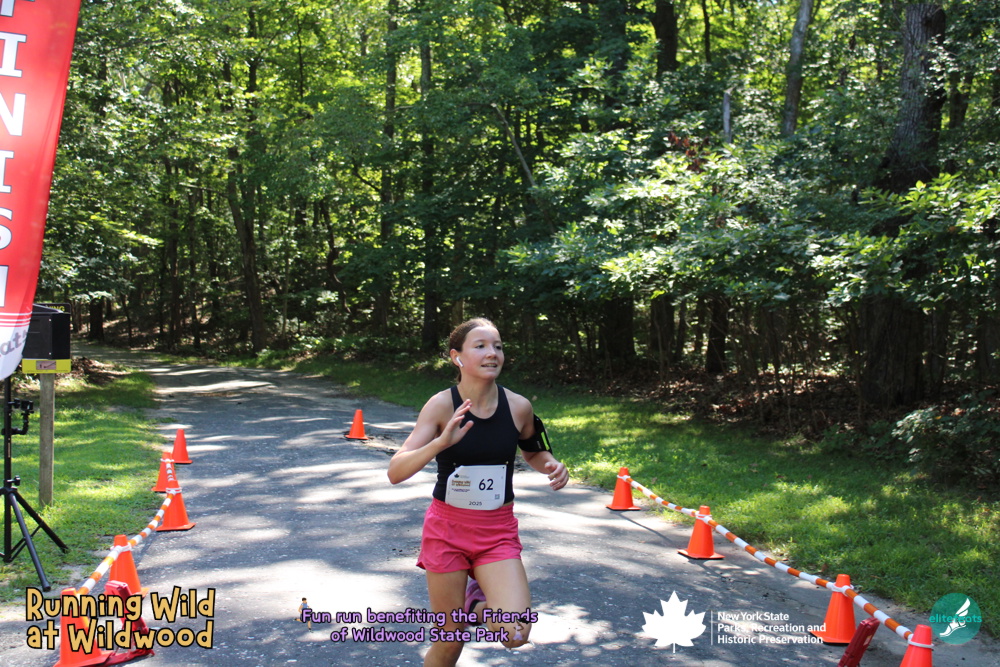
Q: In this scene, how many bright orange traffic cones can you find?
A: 10